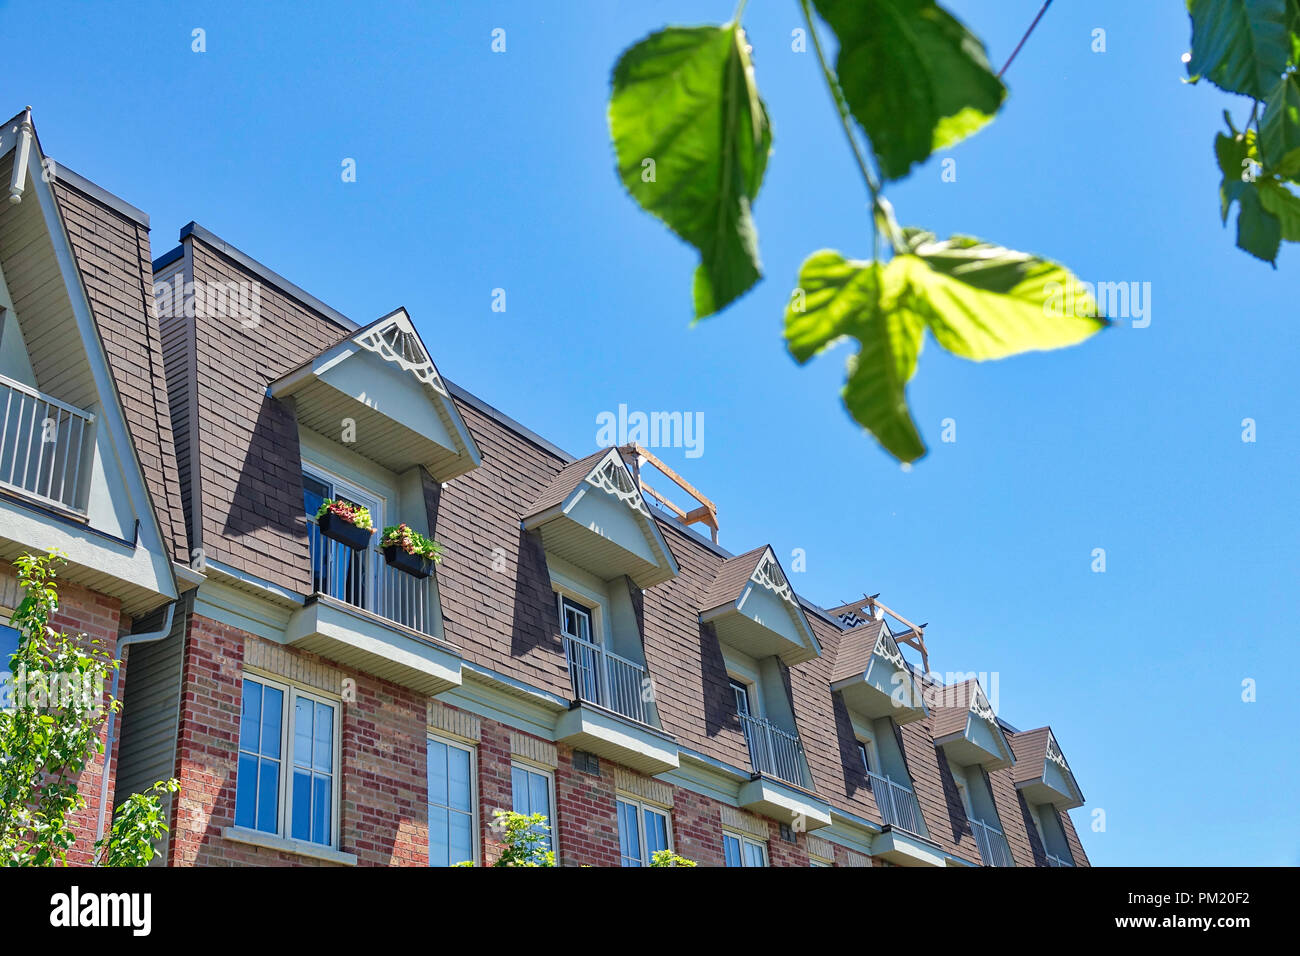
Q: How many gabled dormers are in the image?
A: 6